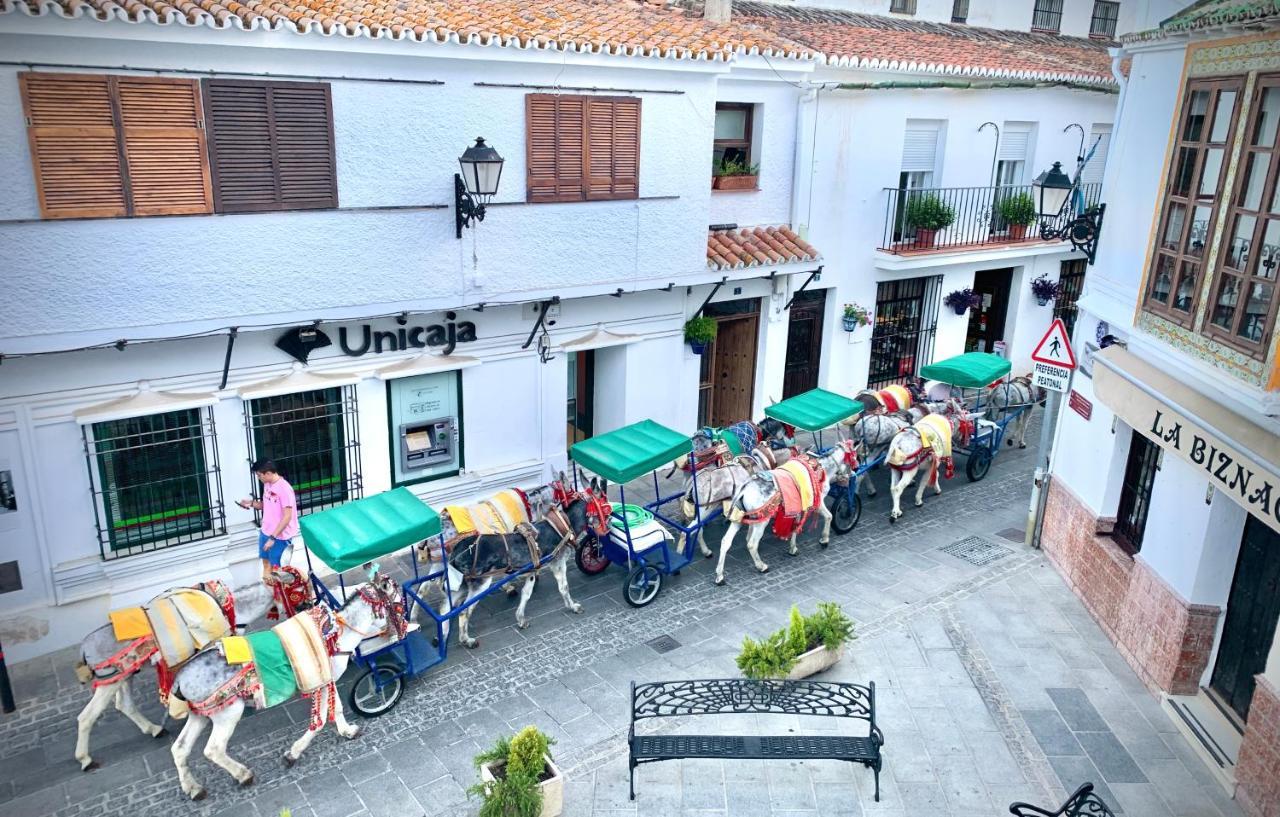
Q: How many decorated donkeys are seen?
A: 11